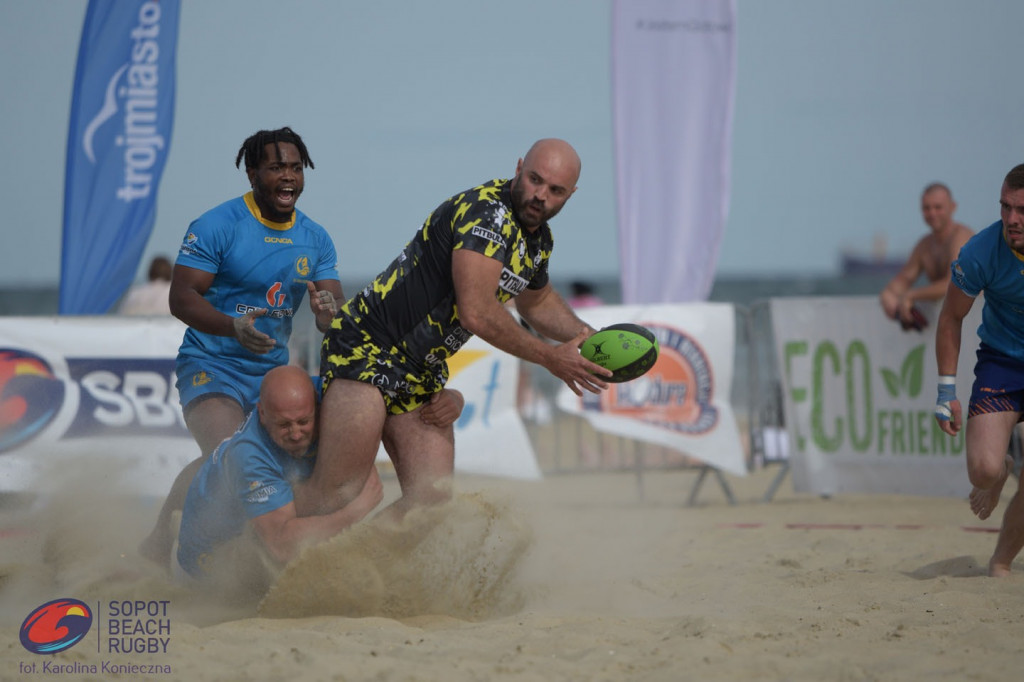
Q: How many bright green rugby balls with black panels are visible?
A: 1